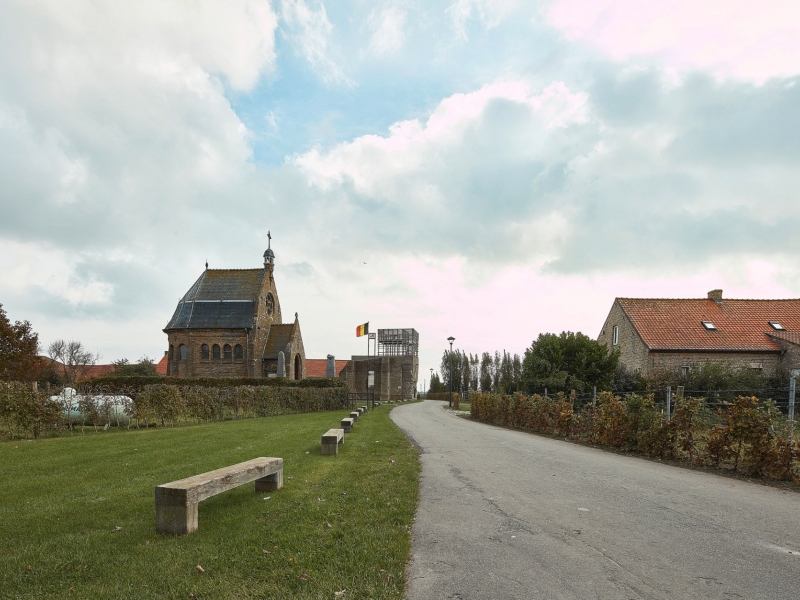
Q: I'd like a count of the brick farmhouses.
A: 1